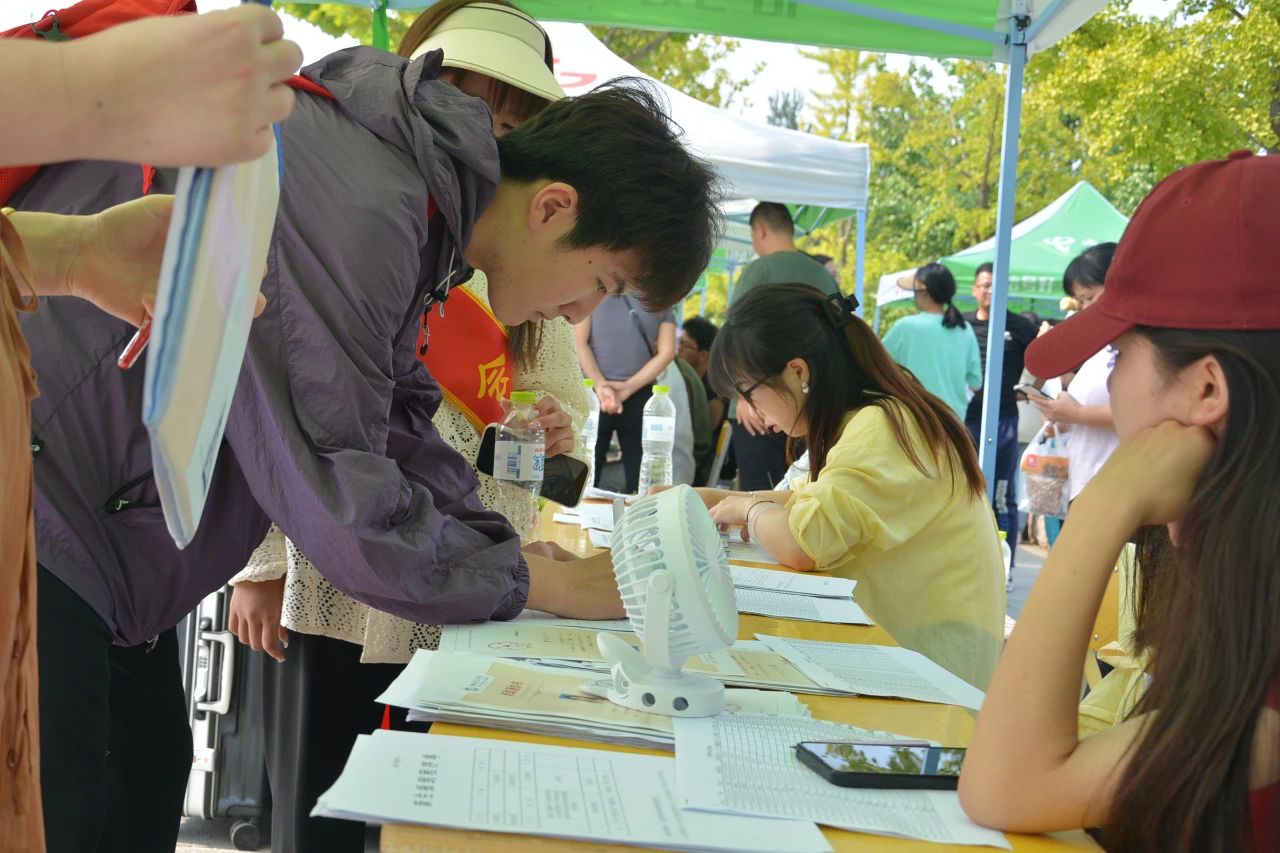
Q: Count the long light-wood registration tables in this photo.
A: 1